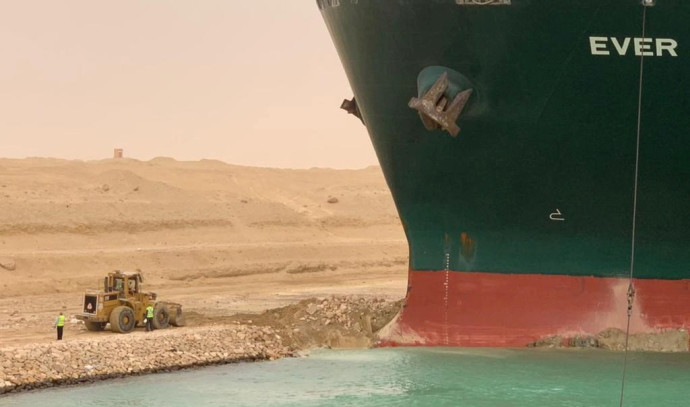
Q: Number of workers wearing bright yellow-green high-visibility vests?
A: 2